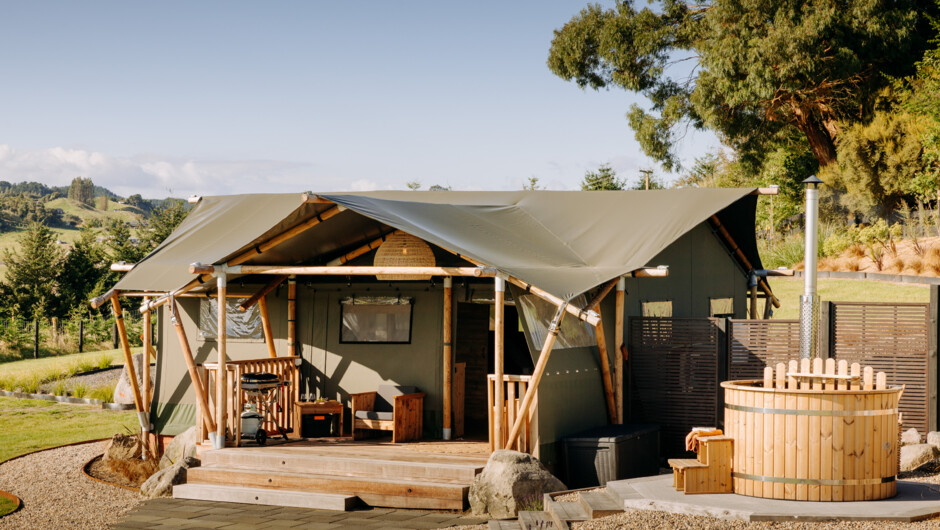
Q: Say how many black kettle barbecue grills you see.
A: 1